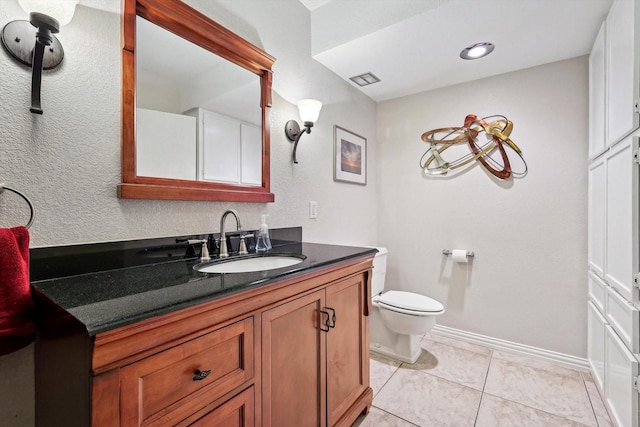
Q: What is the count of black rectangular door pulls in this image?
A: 2